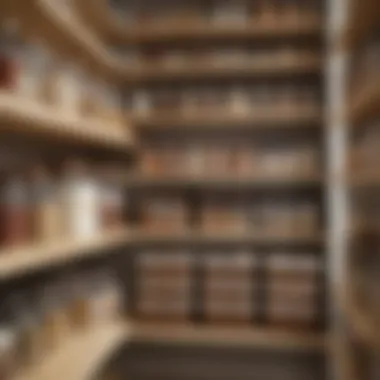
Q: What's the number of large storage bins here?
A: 3